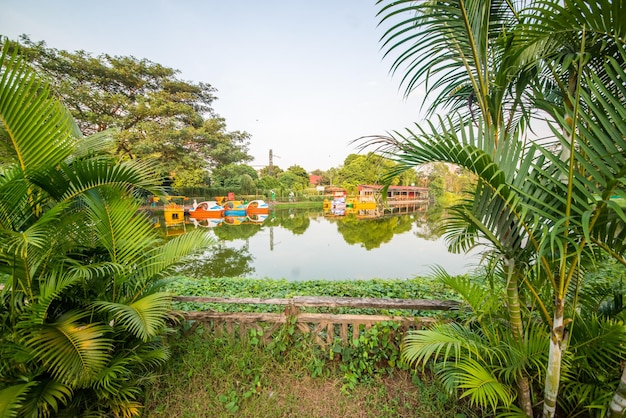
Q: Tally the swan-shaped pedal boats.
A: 3